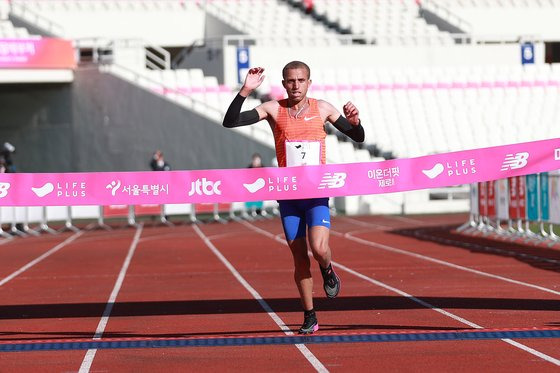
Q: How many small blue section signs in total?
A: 2